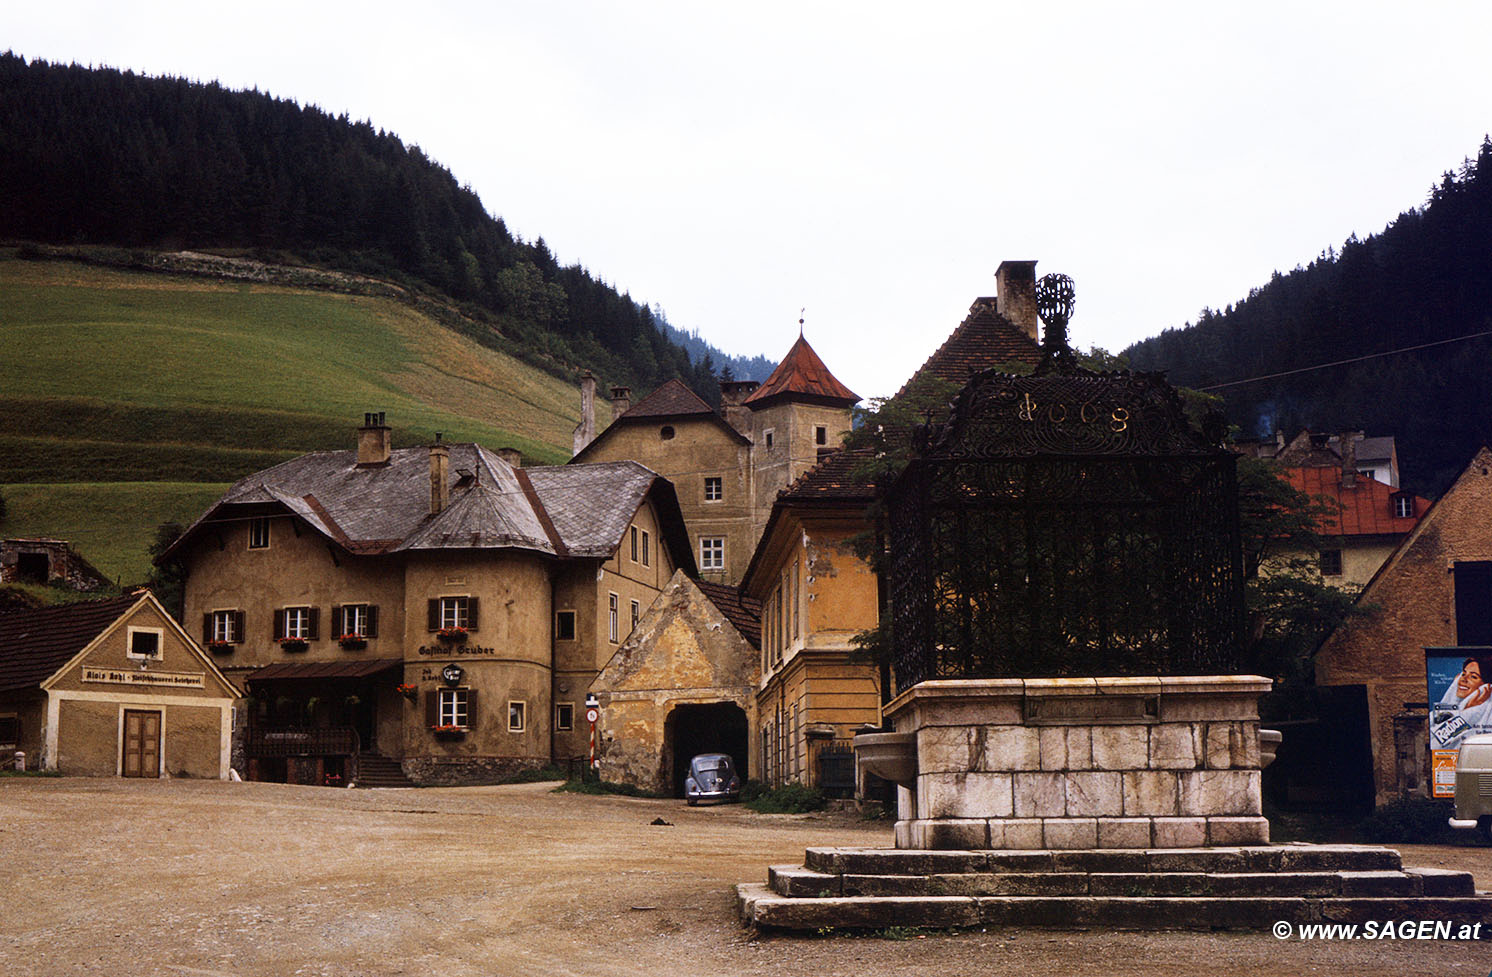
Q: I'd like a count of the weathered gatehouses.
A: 1